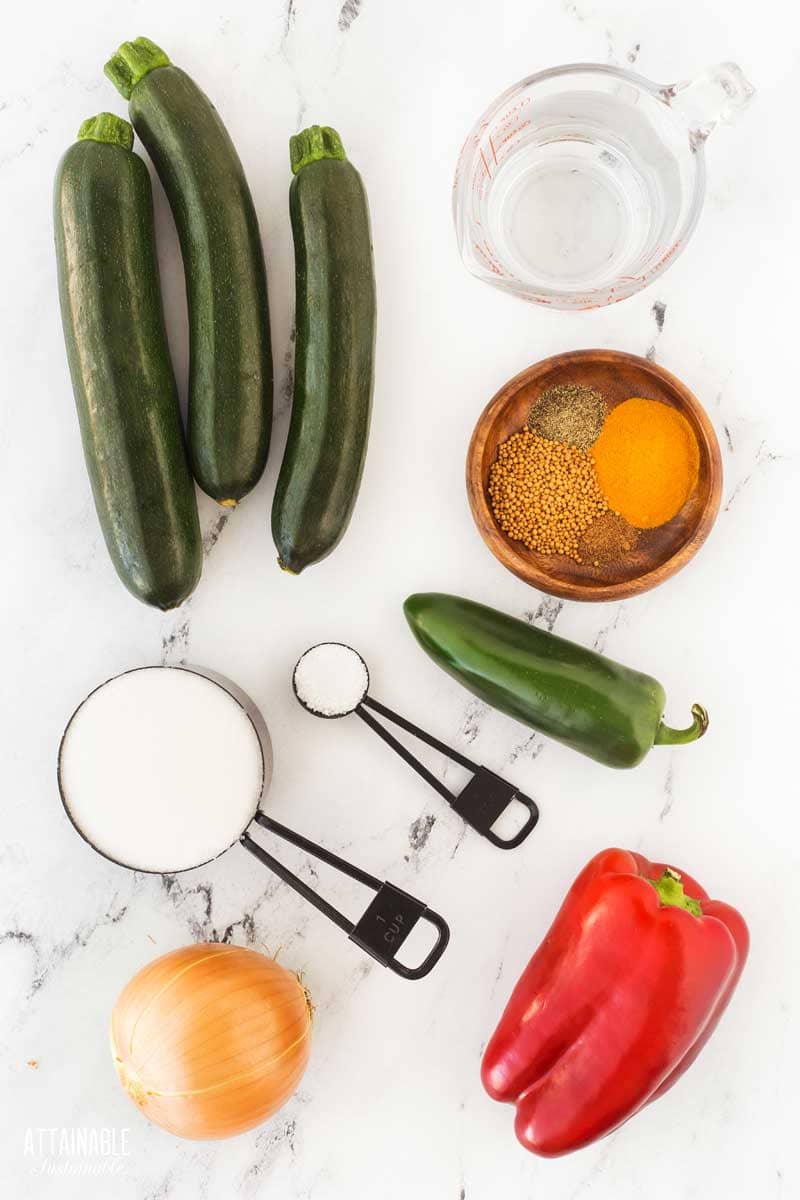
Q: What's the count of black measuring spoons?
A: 2